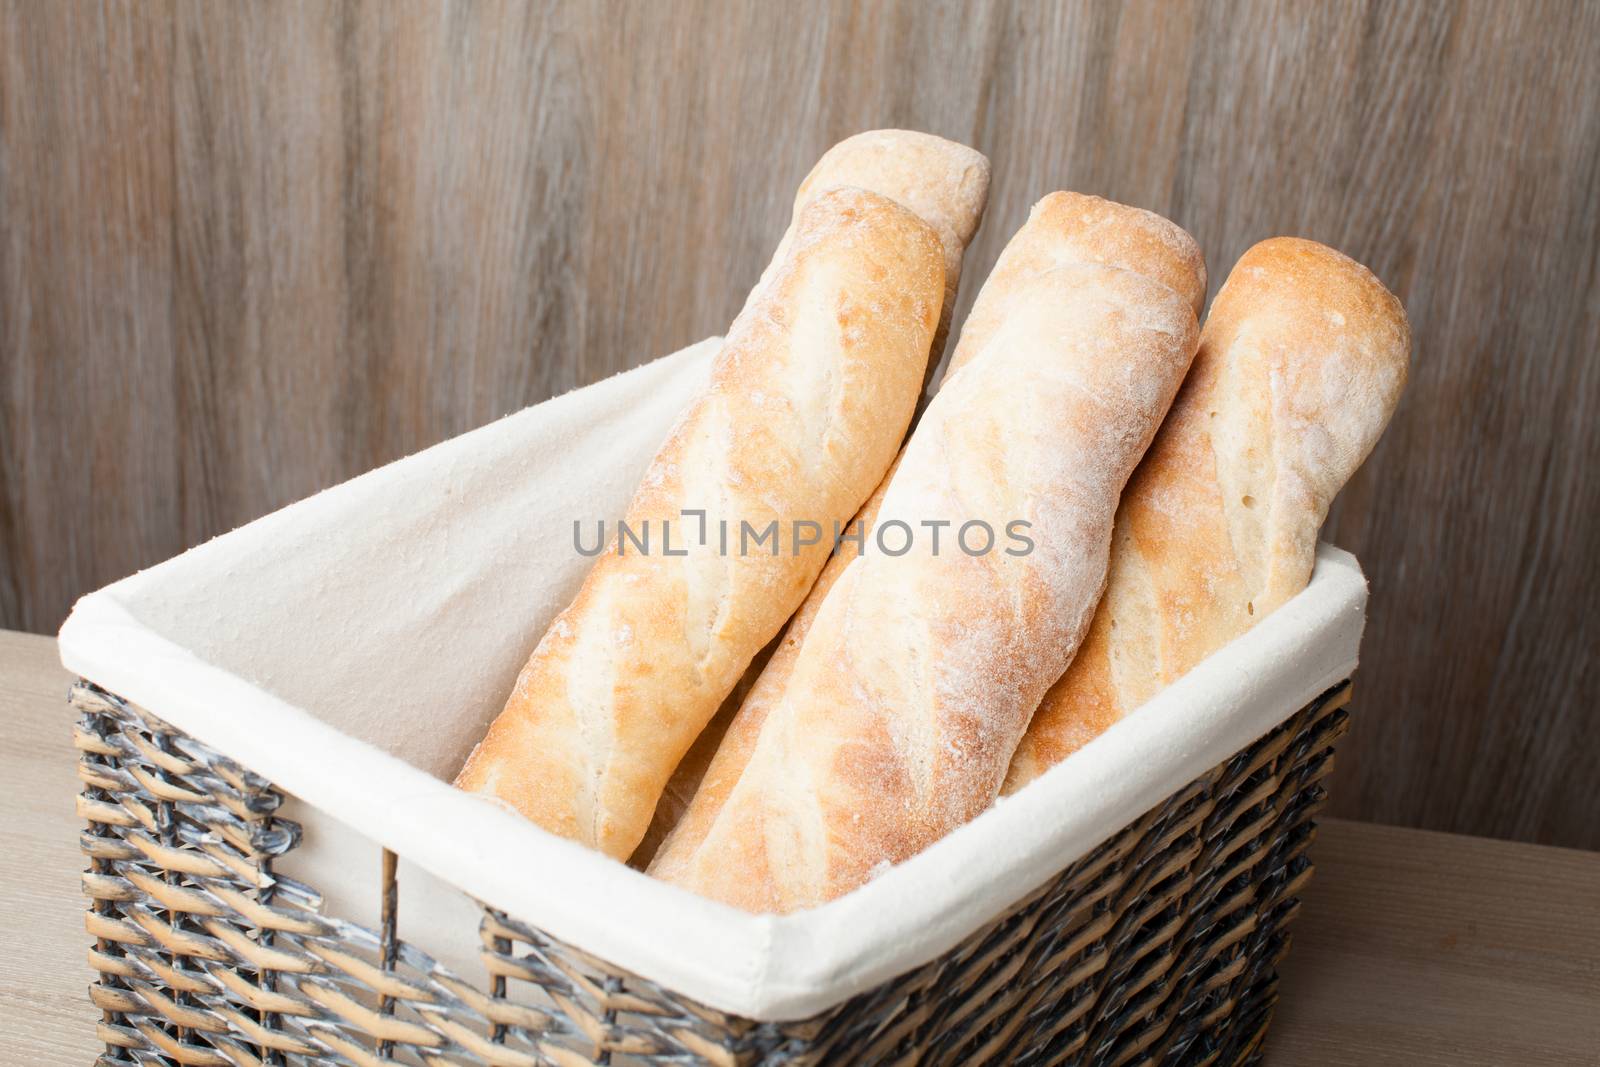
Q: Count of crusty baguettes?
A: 5